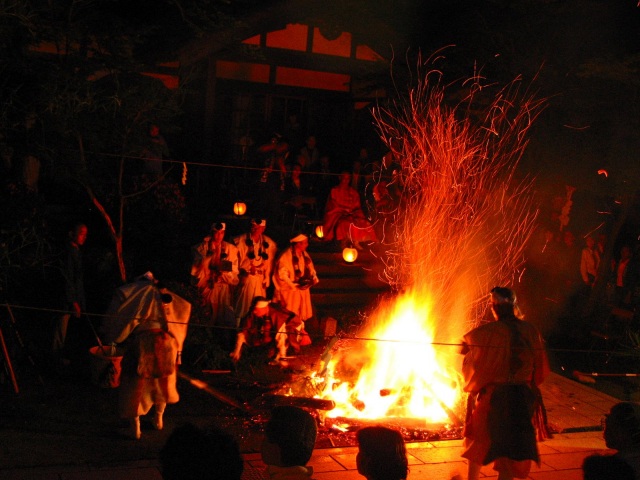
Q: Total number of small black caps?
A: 2